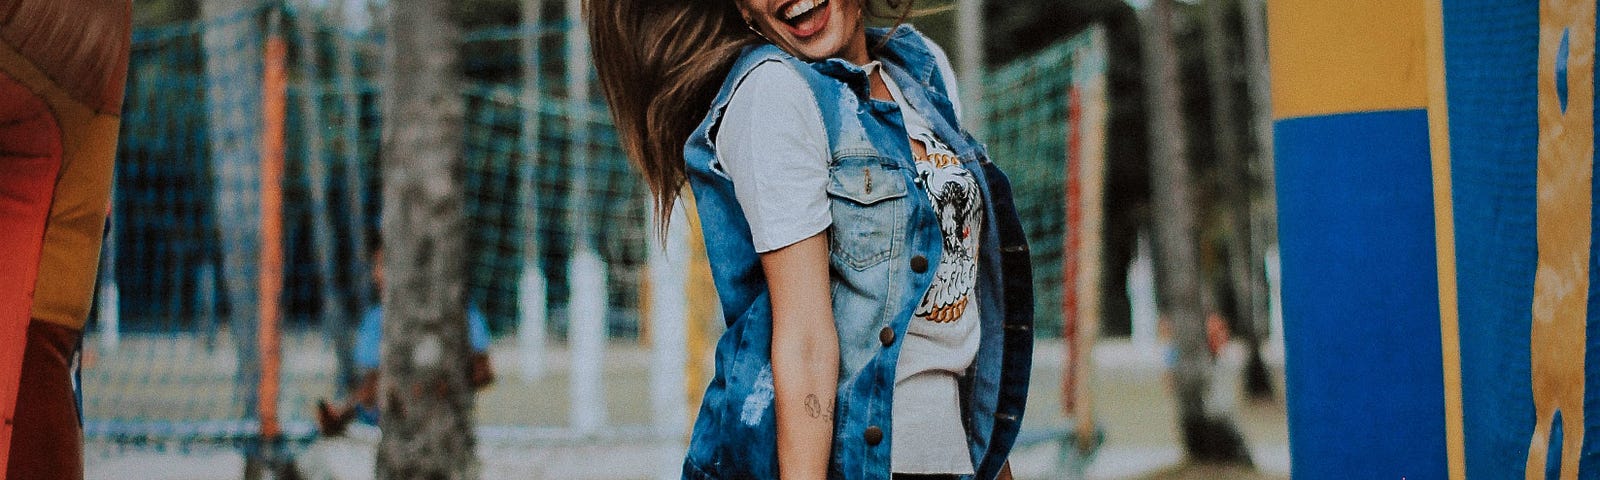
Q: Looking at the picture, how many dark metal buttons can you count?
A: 3